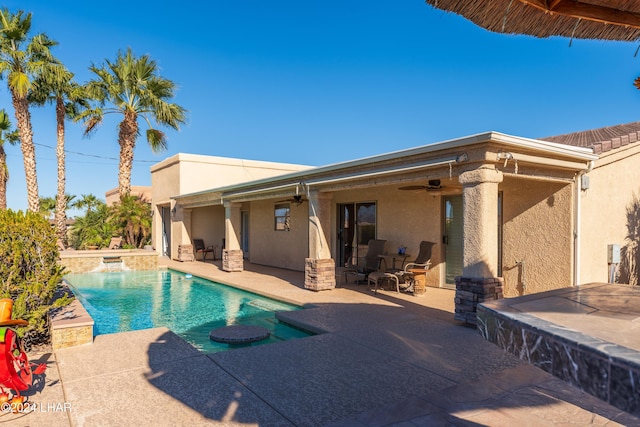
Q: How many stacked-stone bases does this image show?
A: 4